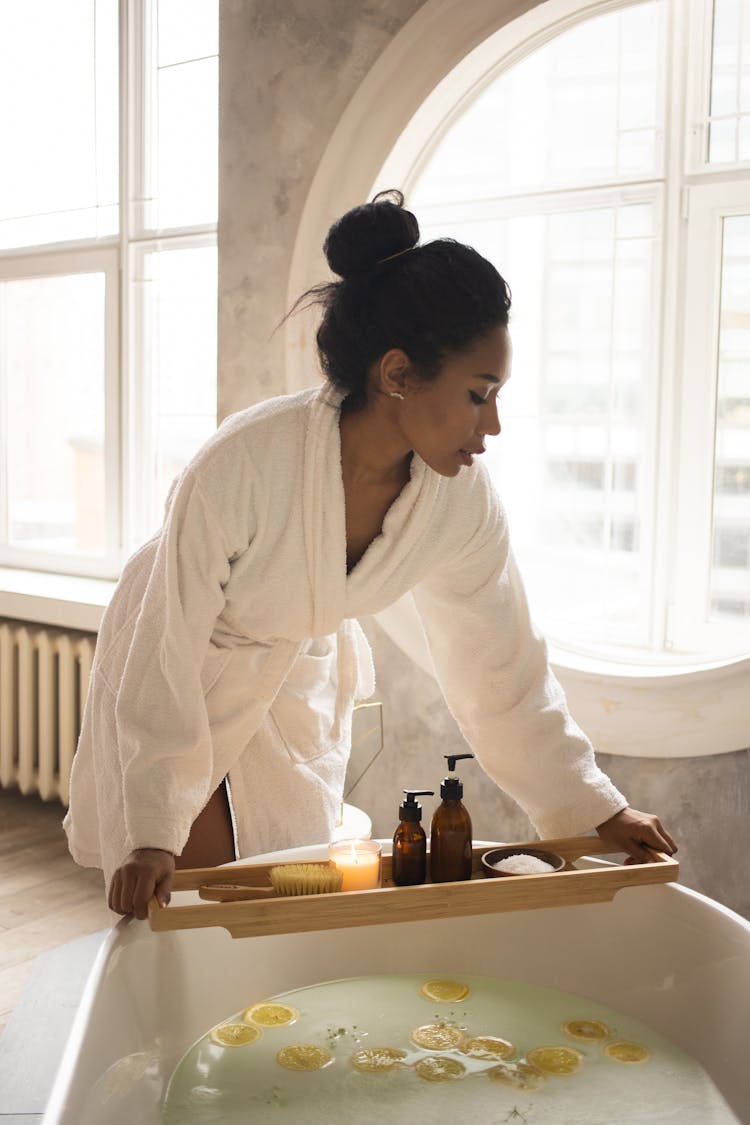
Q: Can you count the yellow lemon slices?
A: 12